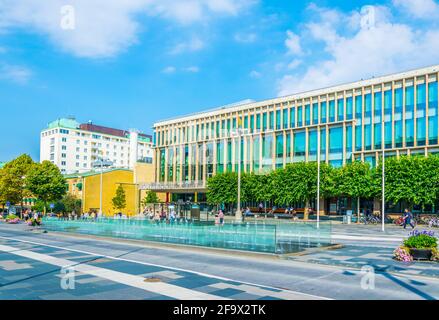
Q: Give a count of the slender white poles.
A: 4